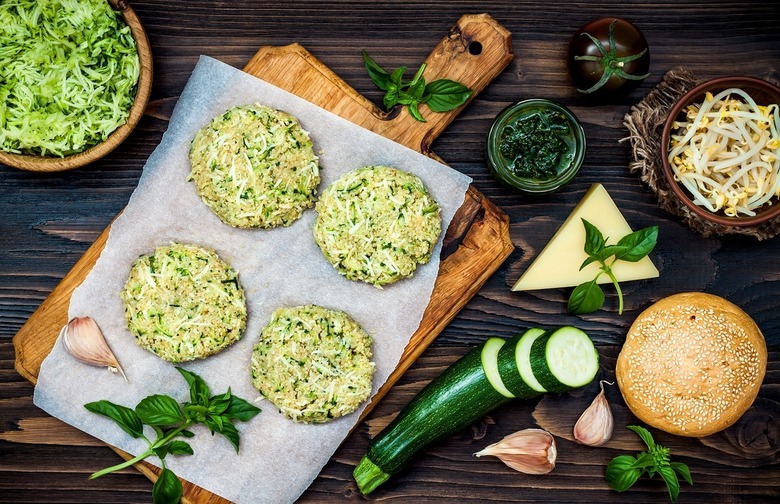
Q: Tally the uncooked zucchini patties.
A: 4